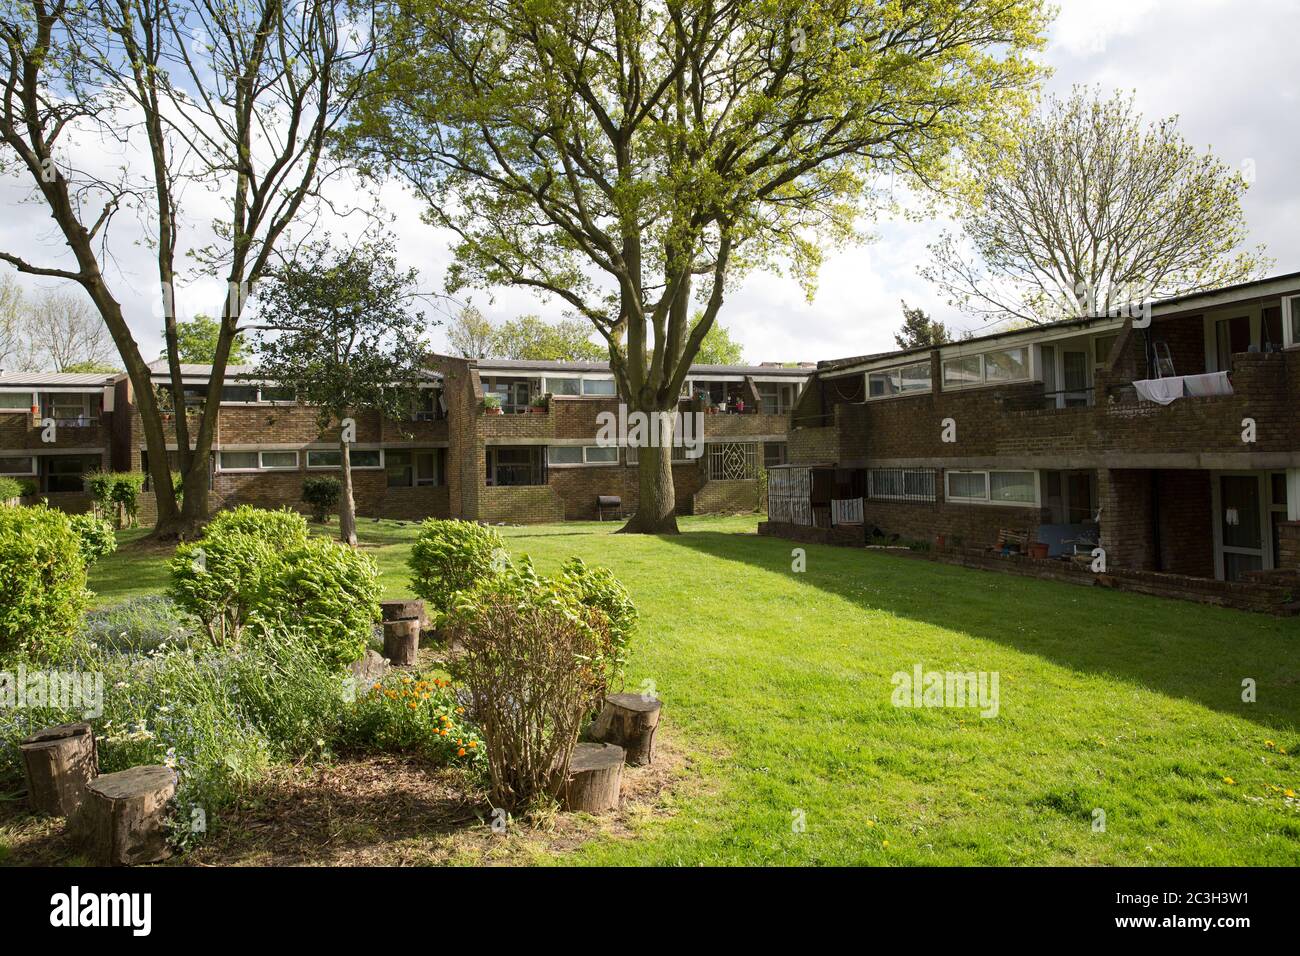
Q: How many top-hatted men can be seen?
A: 0